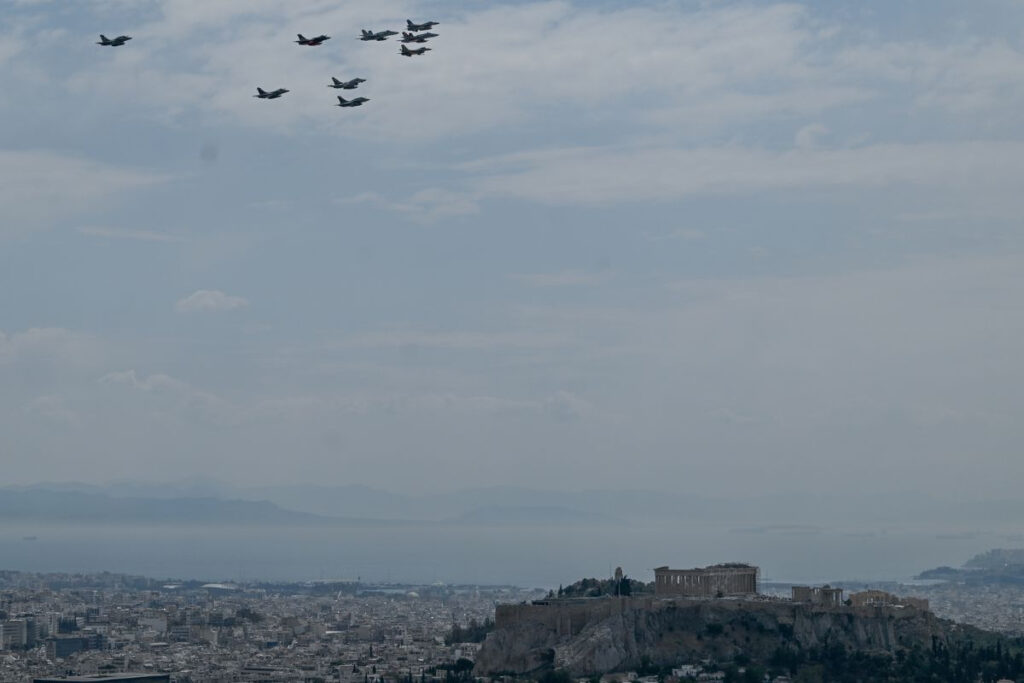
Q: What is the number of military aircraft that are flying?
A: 9